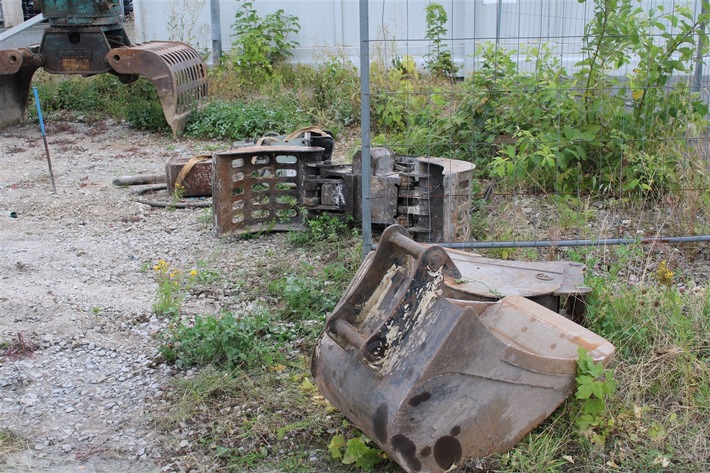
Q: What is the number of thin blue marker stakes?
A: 1